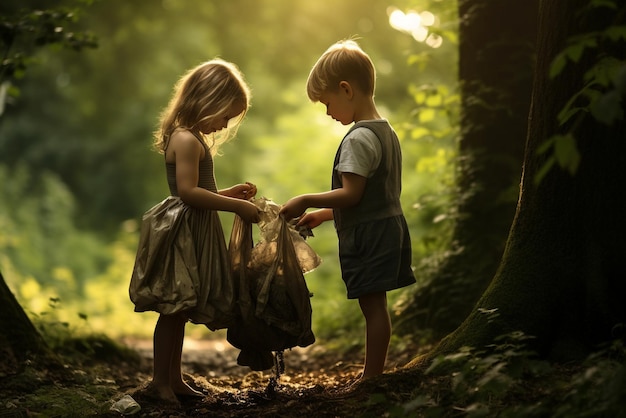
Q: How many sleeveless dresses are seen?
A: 1